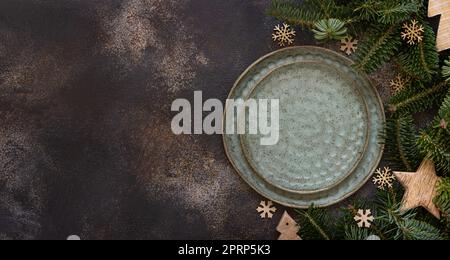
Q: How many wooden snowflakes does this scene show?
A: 7